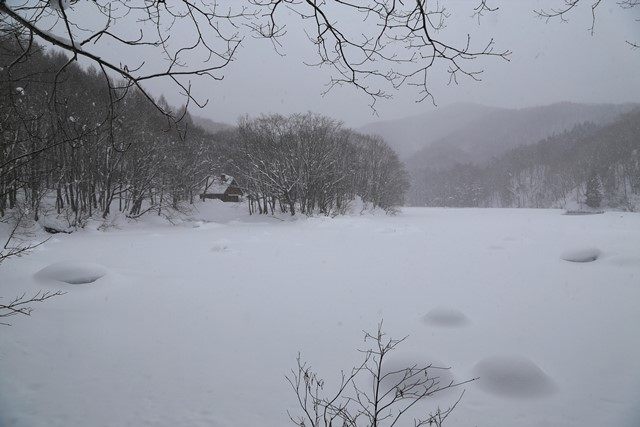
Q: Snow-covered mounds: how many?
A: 5